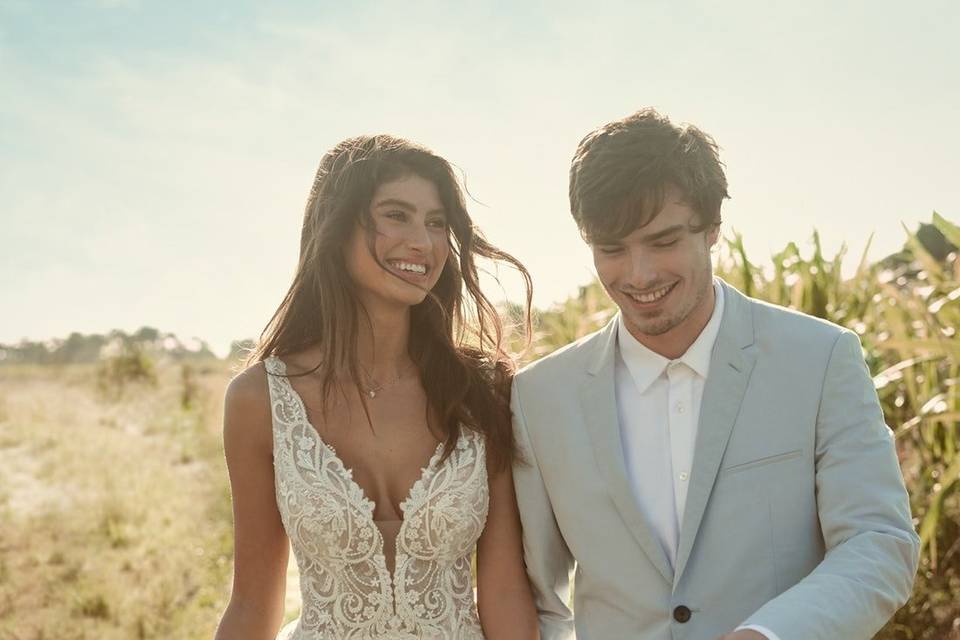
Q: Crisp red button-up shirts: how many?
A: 0